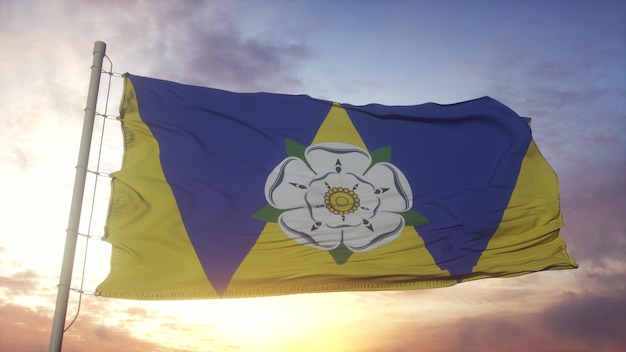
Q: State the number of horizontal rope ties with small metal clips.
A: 5